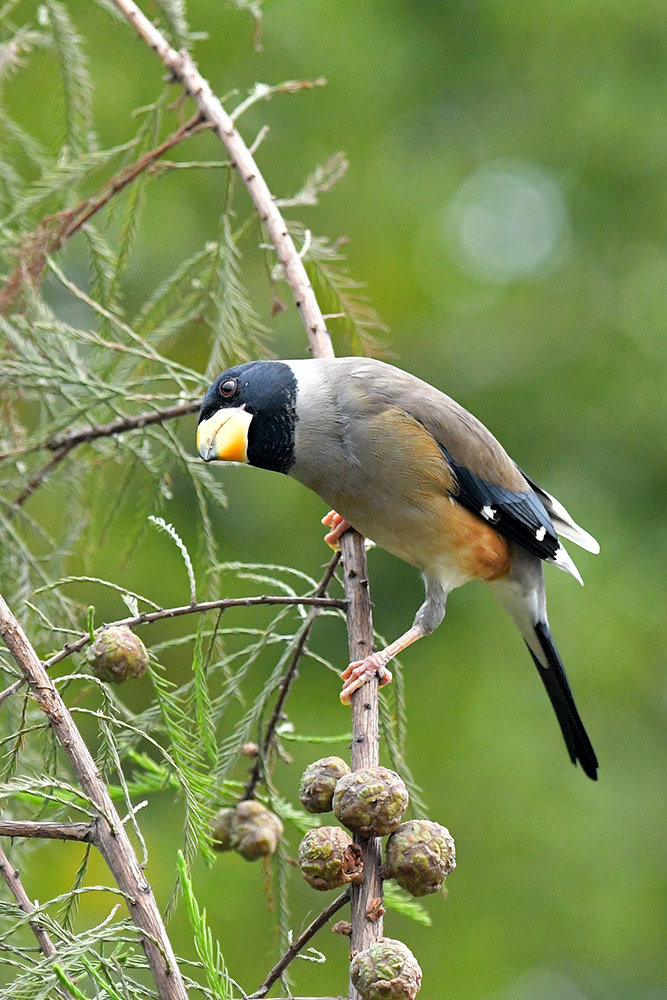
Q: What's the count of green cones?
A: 8